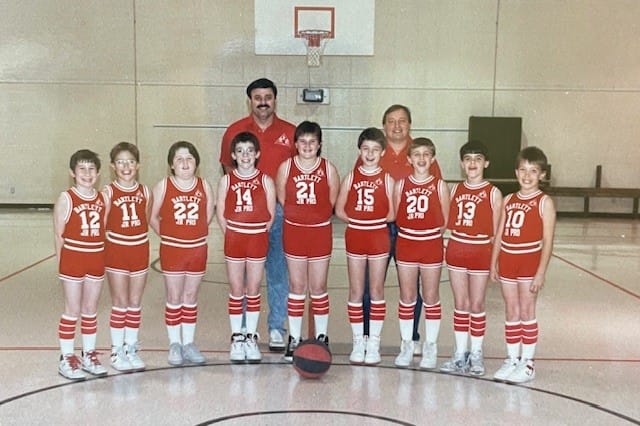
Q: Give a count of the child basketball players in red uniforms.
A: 9